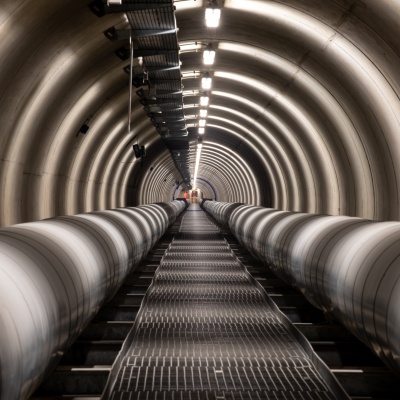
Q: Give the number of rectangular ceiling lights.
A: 7